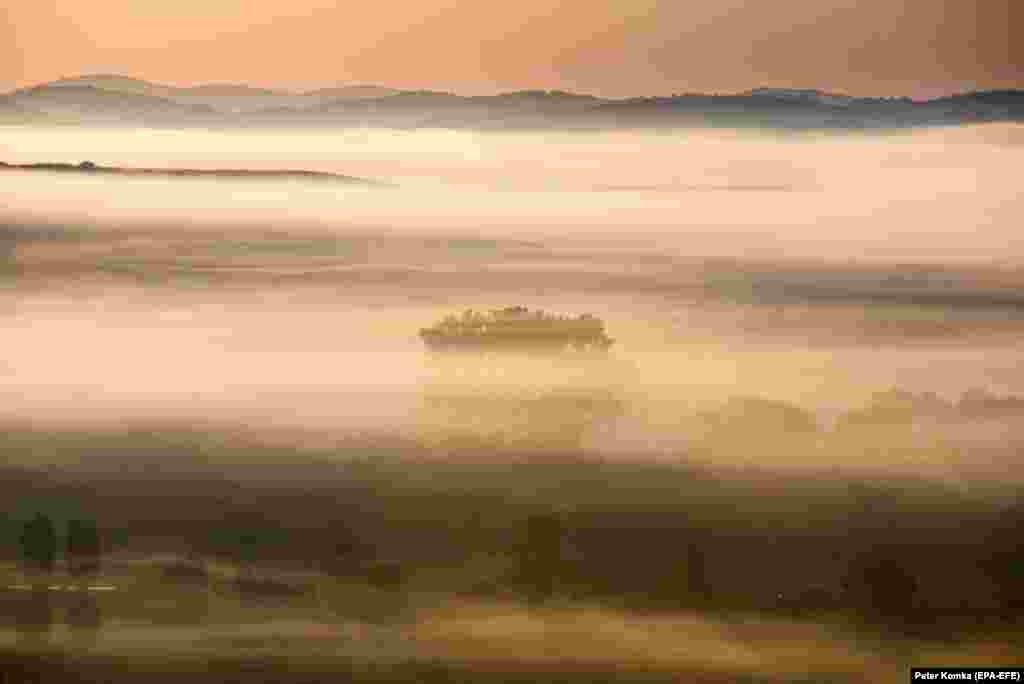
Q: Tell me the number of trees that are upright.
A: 2